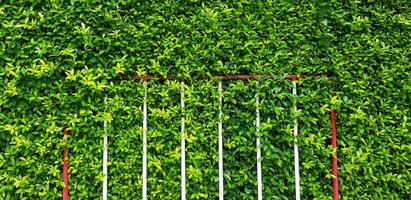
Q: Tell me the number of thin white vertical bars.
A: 6